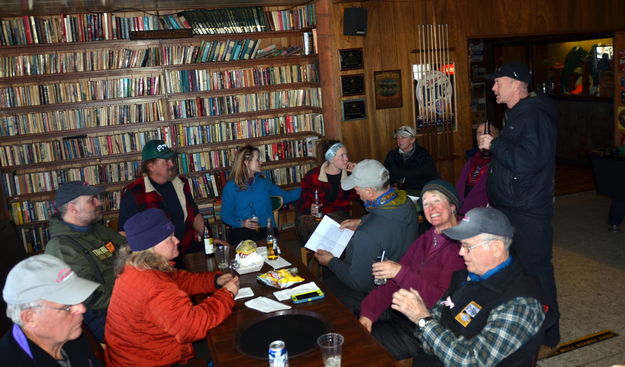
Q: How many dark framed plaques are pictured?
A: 3